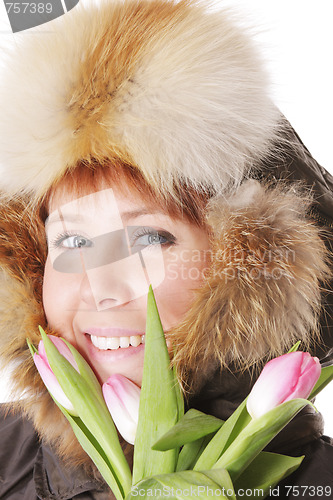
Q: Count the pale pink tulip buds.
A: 3